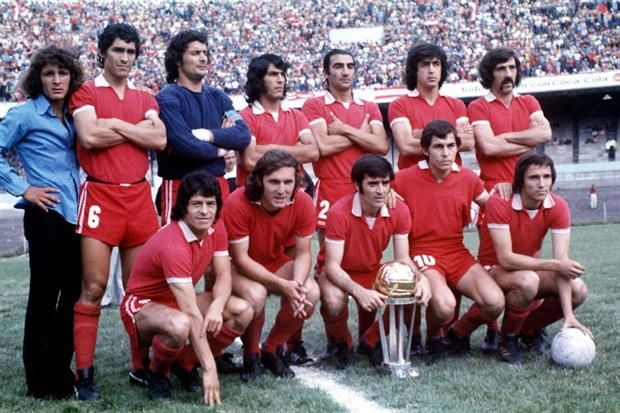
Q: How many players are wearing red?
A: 10